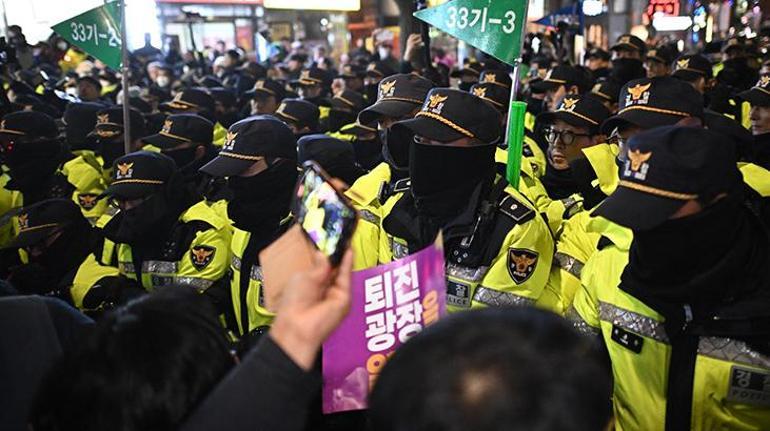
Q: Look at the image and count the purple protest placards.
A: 1